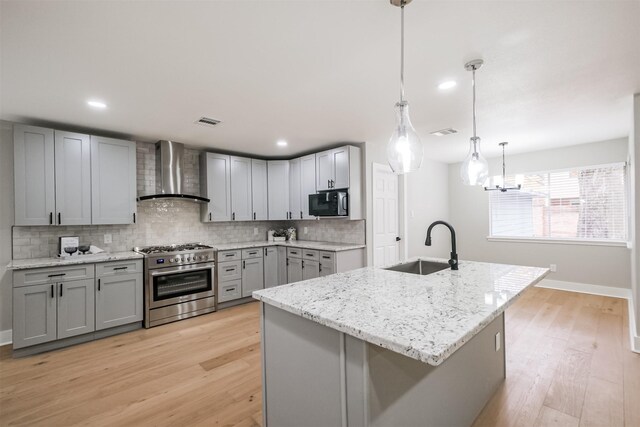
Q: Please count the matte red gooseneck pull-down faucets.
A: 0